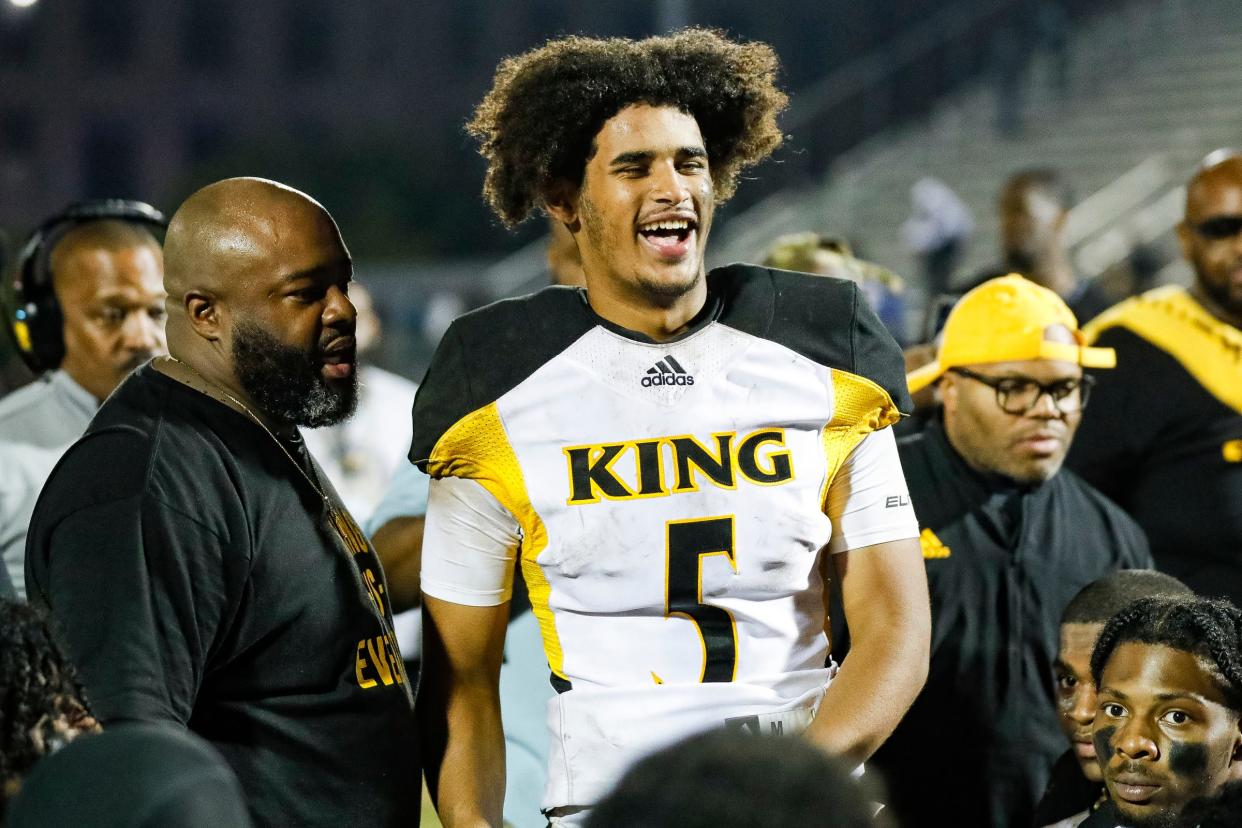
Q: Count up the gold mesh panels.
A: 2